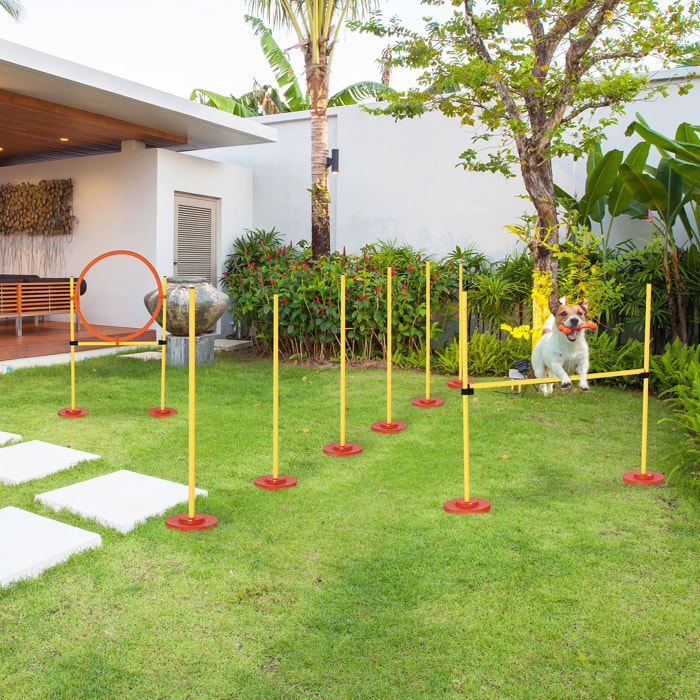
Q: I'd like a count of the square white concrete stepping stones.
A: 4